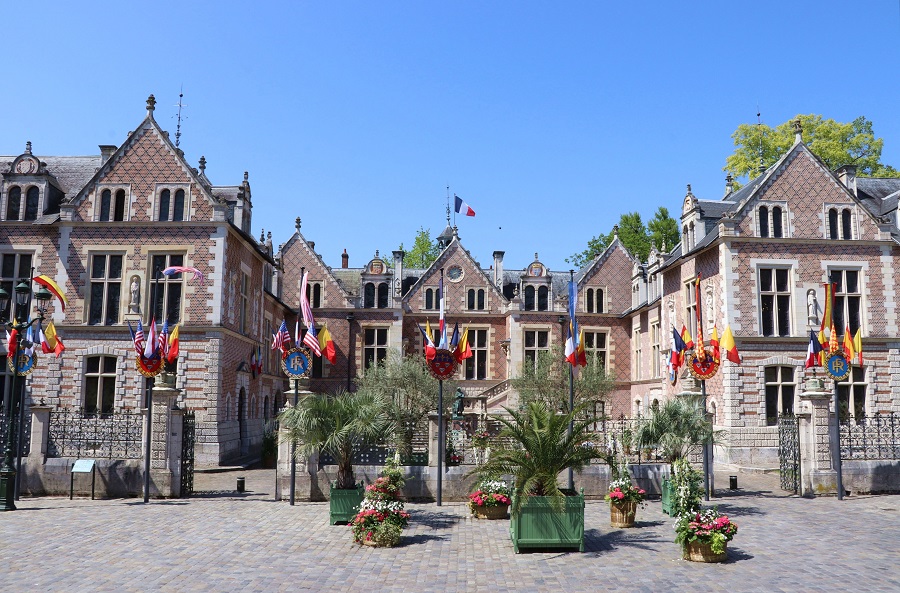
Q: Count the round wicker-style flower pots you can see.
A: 4